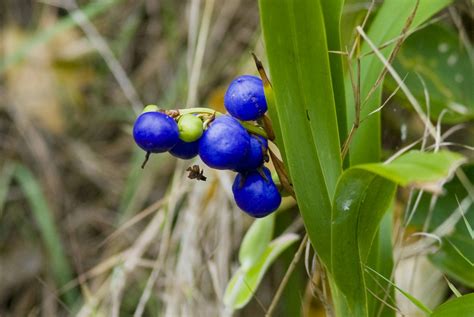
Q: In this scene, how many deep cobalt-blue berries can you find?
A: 6